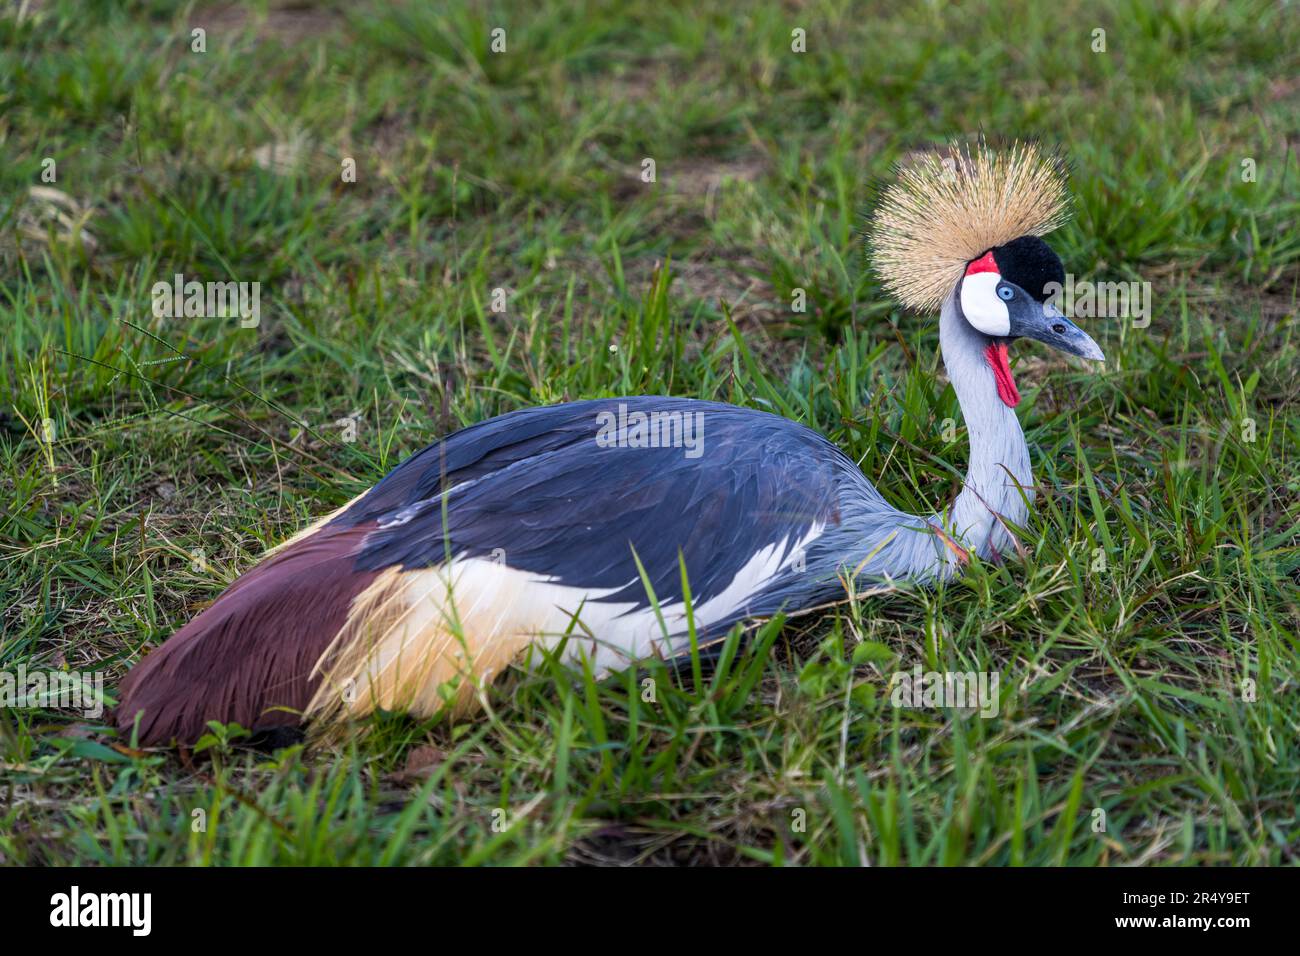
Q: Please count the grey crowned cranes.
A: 1